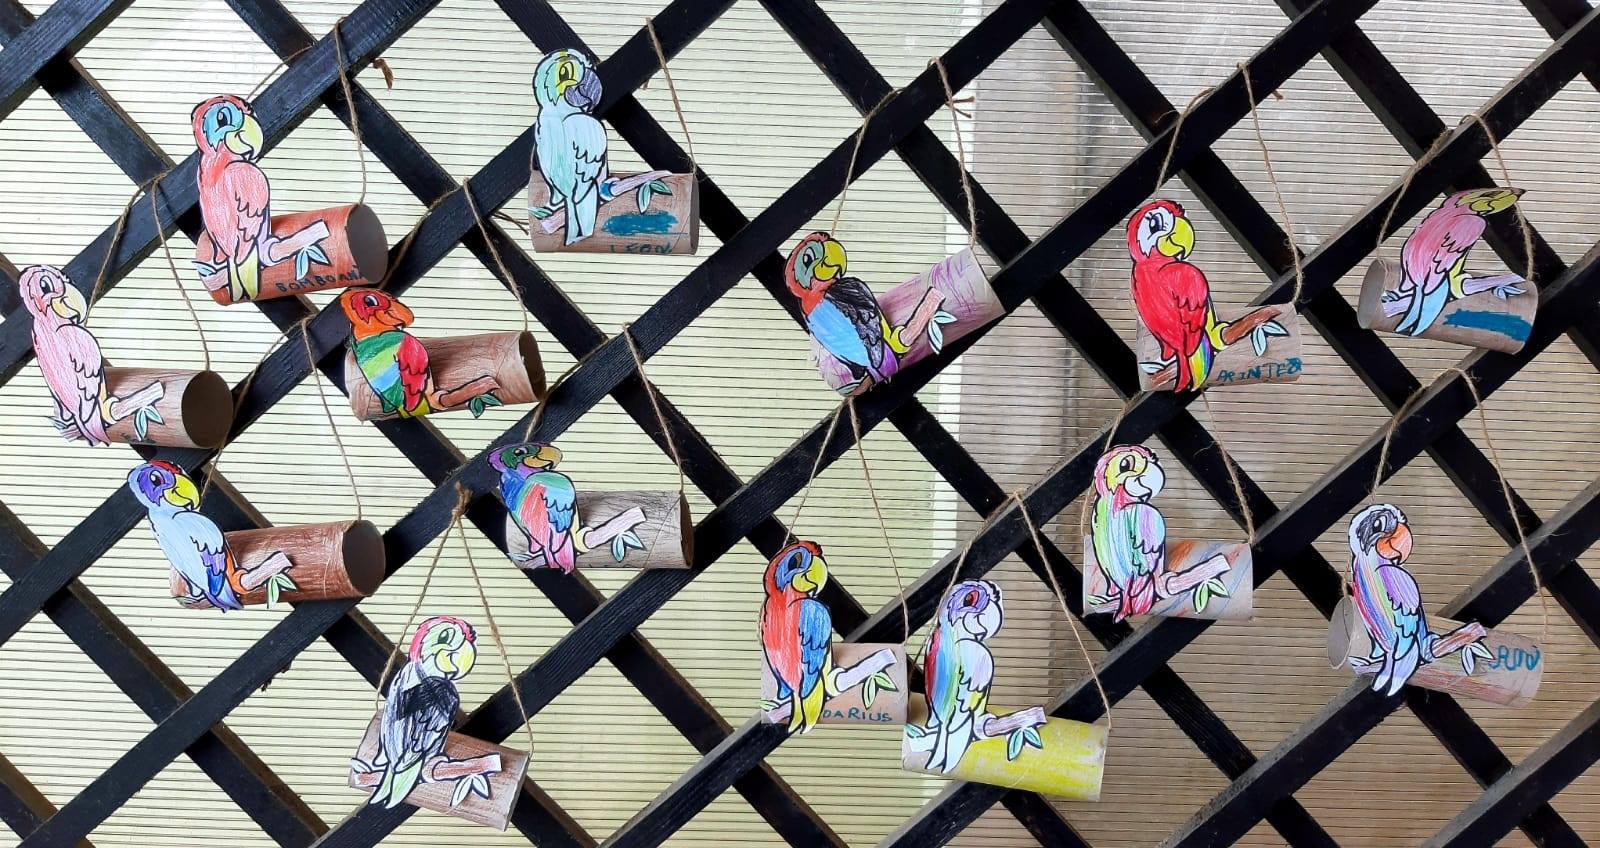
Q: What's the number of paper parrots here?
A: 14